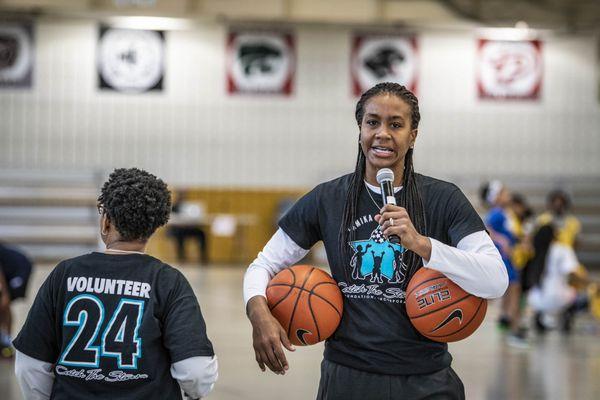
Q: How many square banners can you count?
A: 5